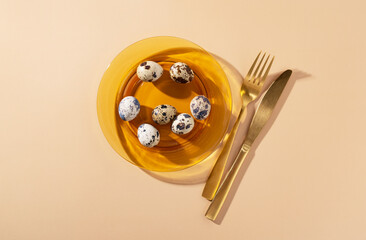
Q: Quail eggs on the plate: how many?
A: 7